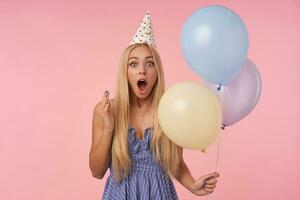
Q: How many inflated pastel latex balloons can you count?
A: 3